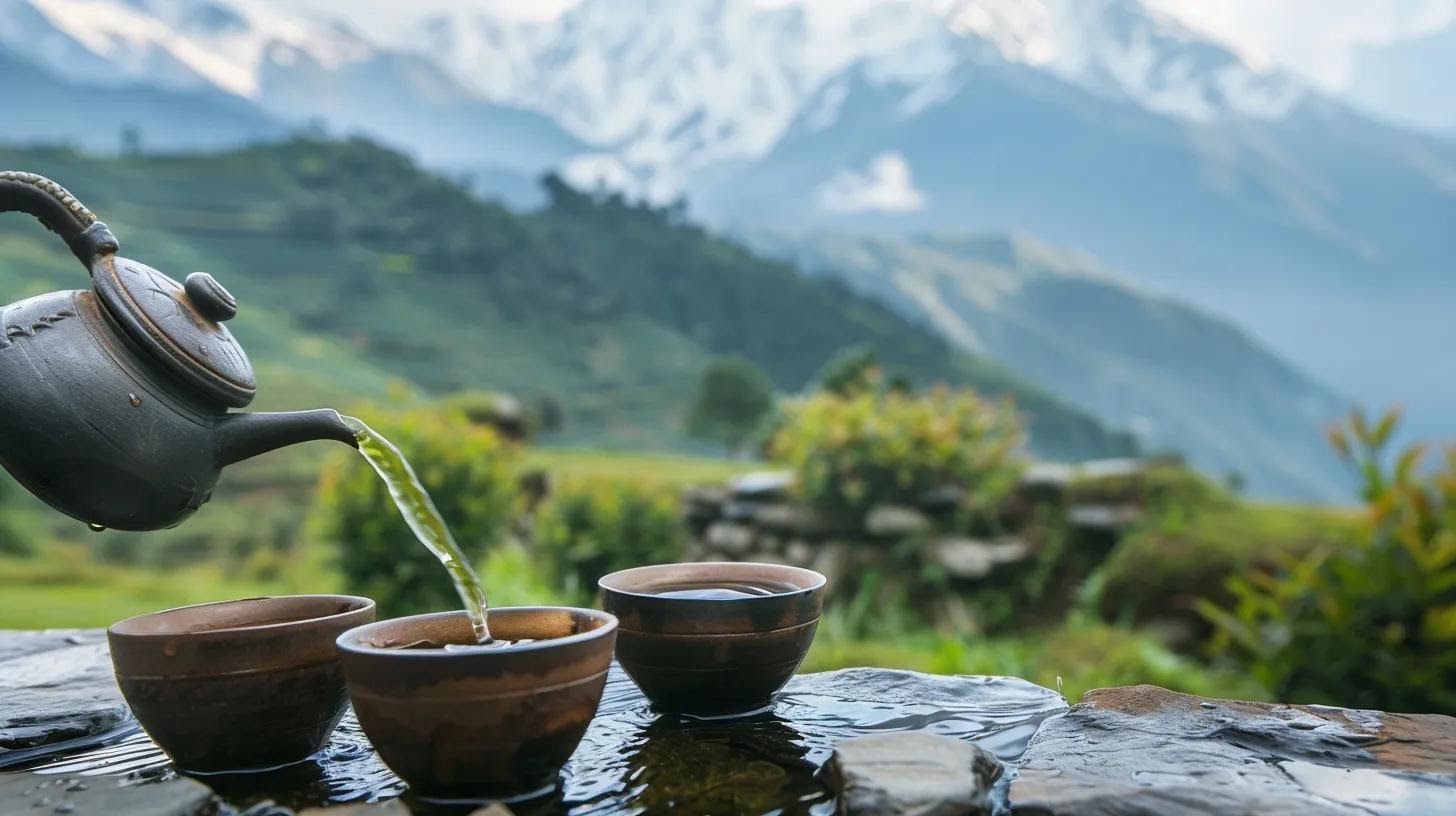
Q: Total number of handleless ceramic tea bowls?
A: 3